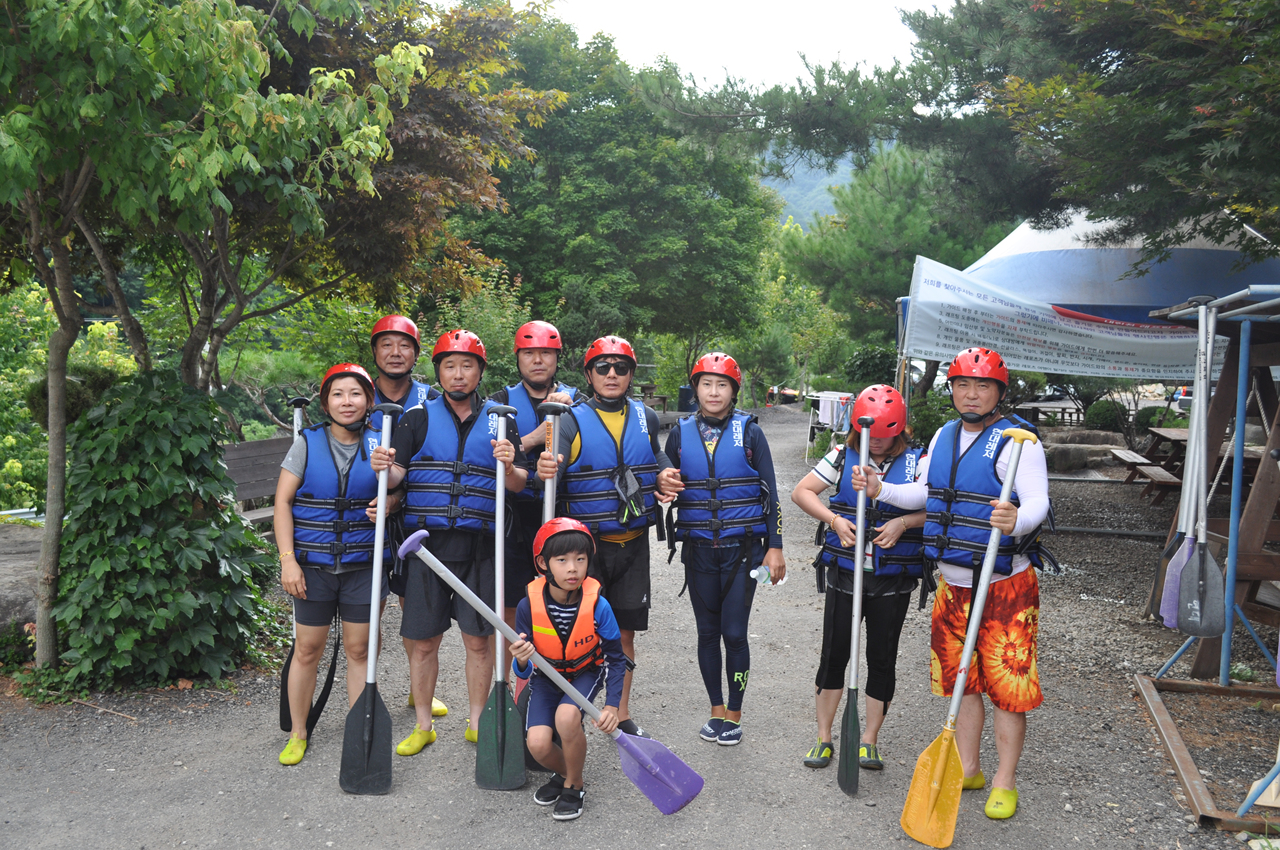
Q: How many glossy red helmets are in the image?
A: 9